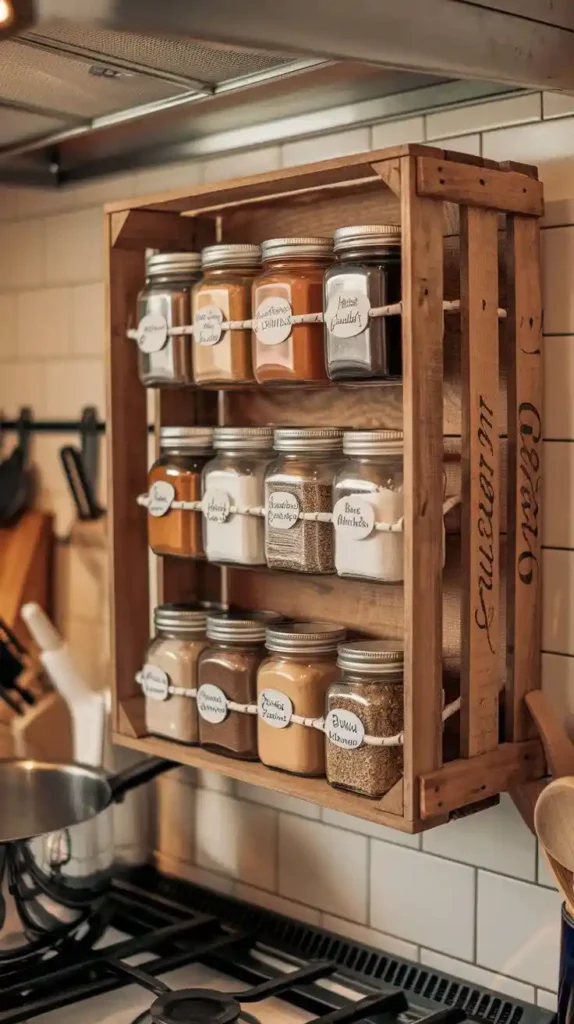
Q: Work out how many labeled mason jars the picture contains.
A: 12